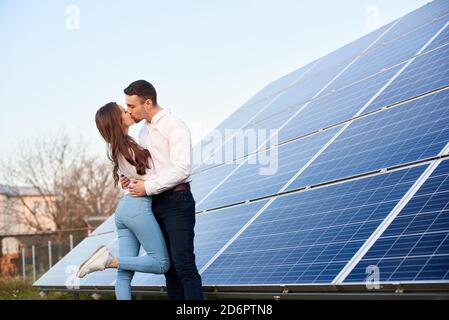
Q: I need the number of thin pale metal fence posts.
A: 4